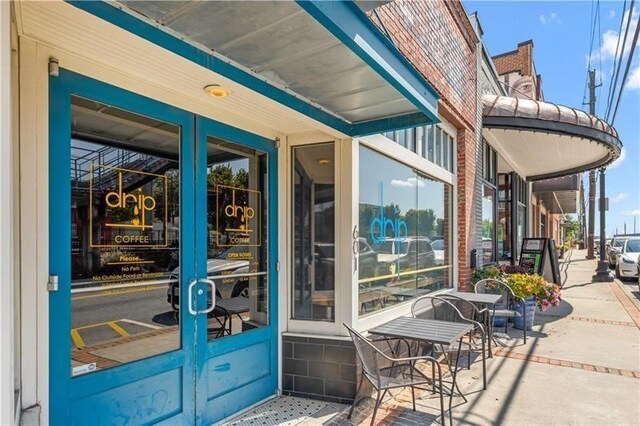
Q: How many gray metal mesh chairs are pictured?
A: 4